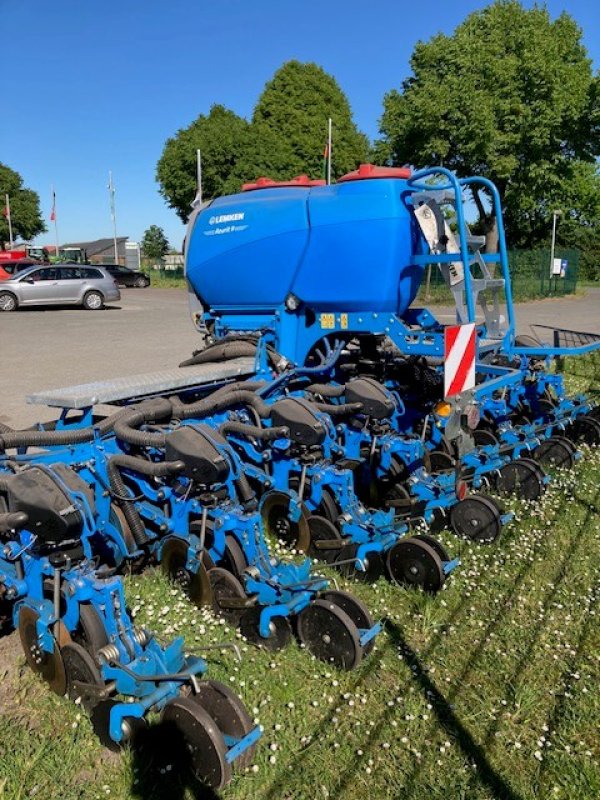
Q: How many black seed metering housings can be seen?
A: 4